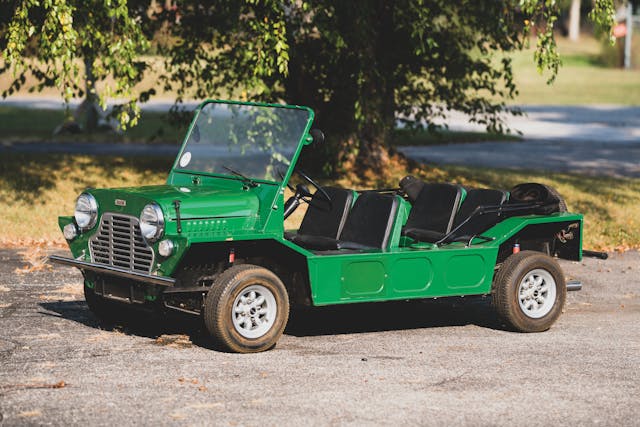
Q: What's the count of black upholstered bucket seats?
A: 4